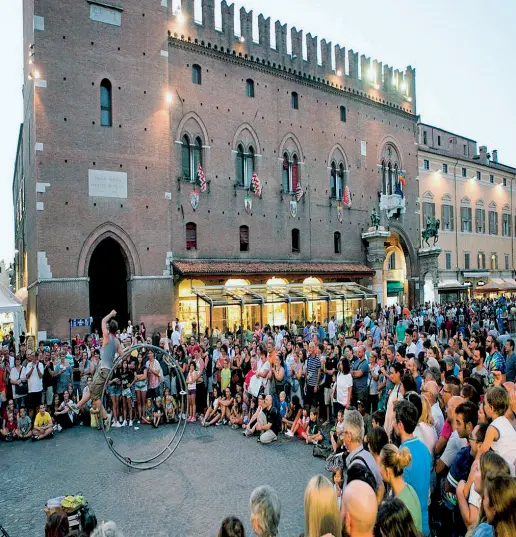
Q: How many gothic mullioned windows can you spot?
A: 5